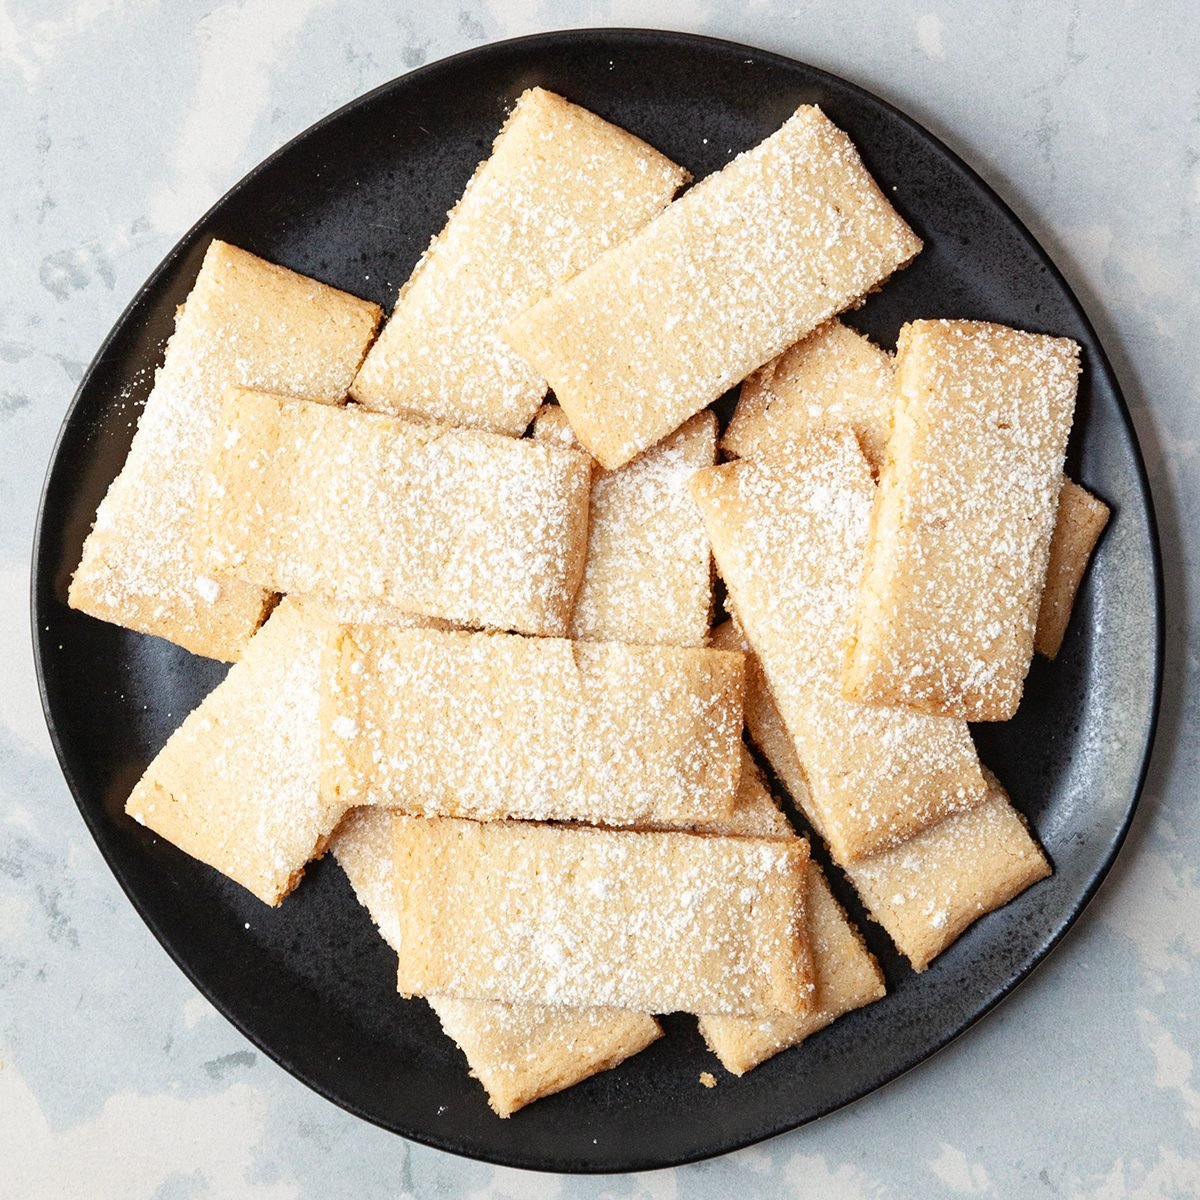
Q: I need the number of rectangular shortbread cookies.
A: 14